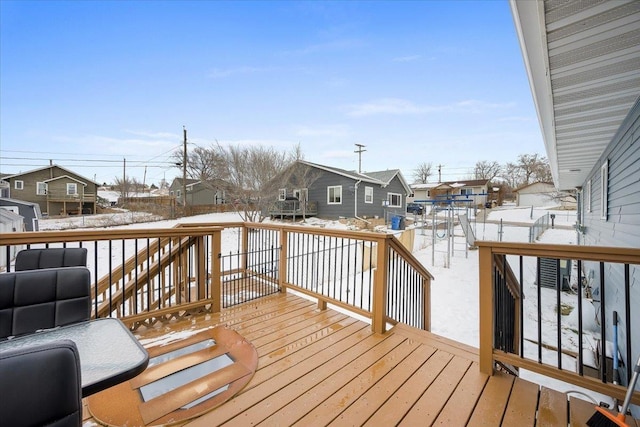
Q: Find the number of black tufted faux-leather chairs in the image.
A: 3